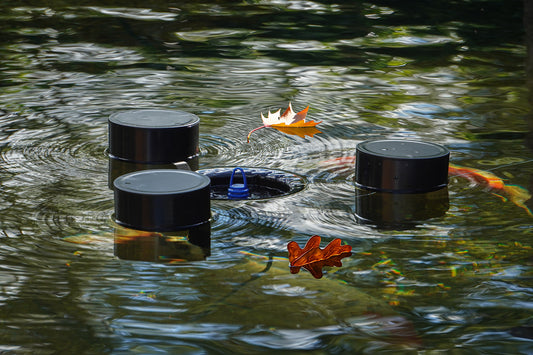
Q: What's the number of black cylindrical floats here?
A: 3